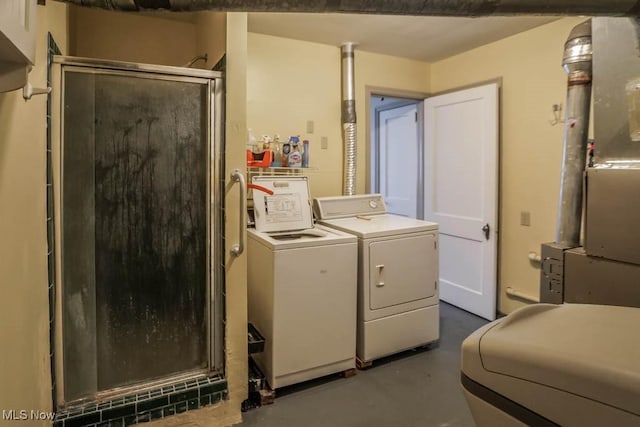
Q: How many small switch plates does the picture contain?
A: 3